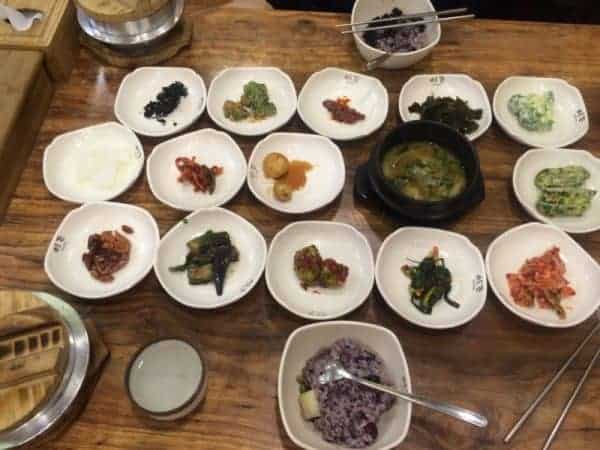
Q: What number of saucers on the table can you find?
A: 14